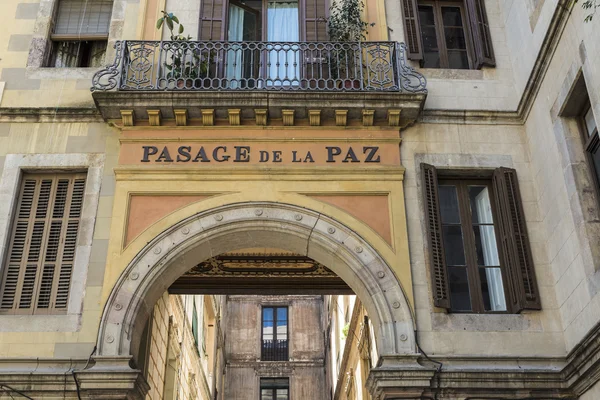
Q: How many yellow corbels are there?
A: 11